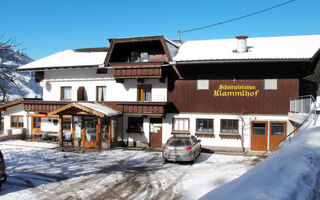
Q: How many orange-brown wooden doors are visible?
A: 2